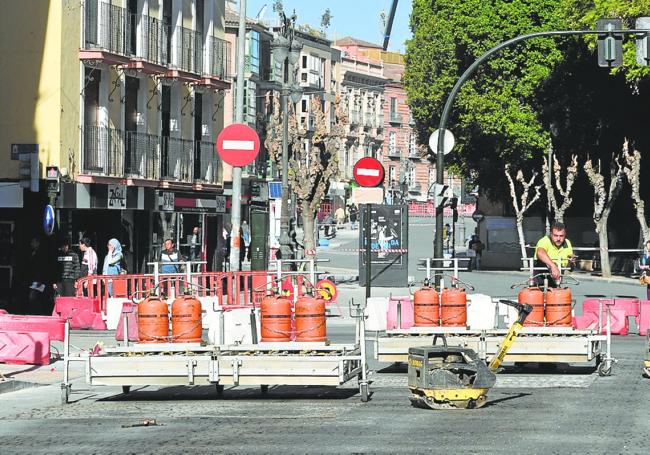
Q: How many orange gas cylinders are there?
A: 8